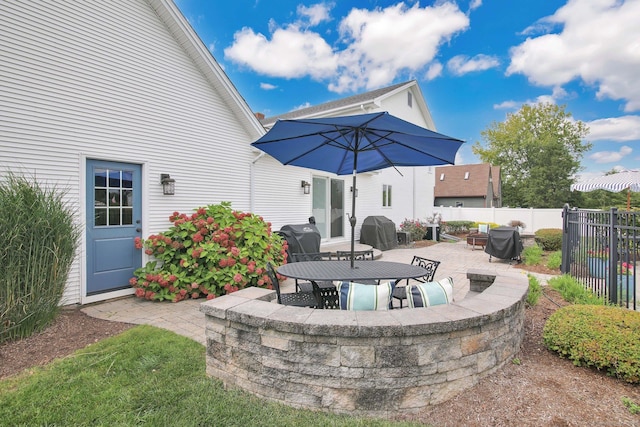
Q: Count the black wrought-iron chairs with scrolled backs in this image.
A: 4